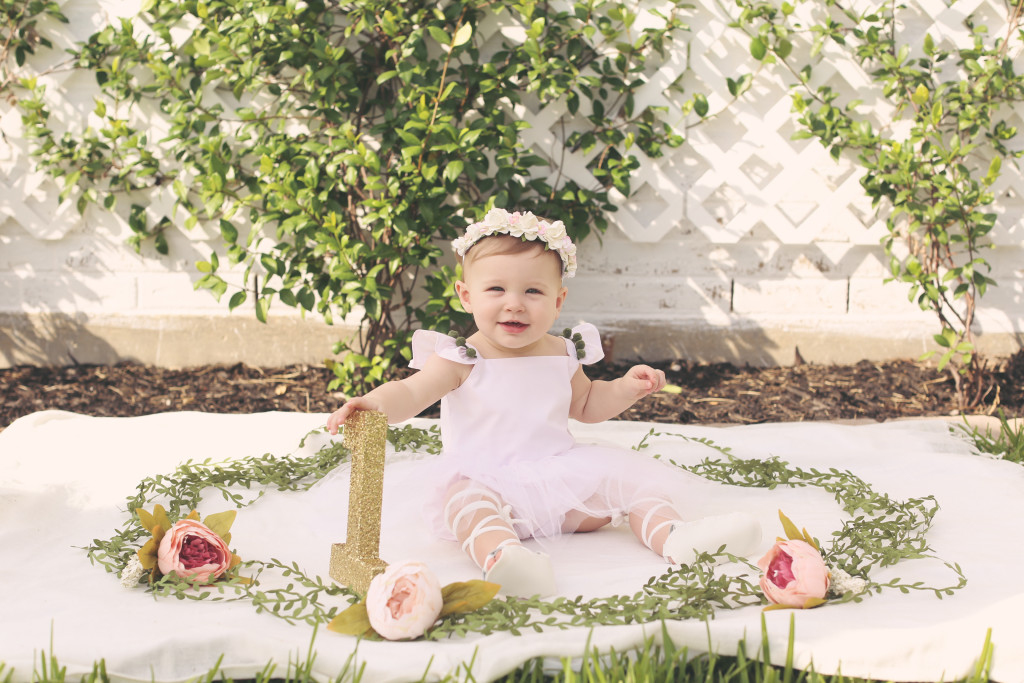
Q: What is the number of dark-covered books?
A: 0